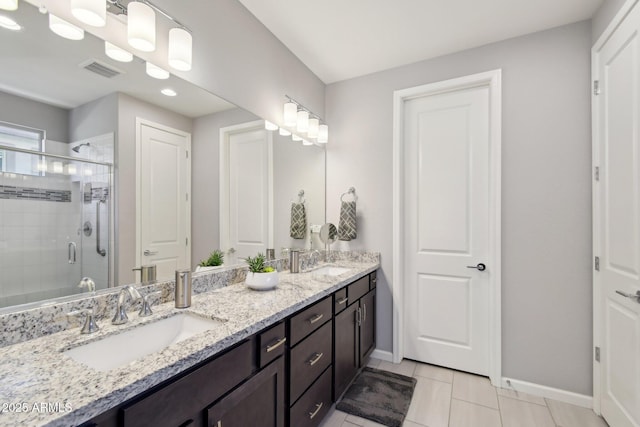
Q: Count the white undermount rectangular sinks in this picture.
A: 2